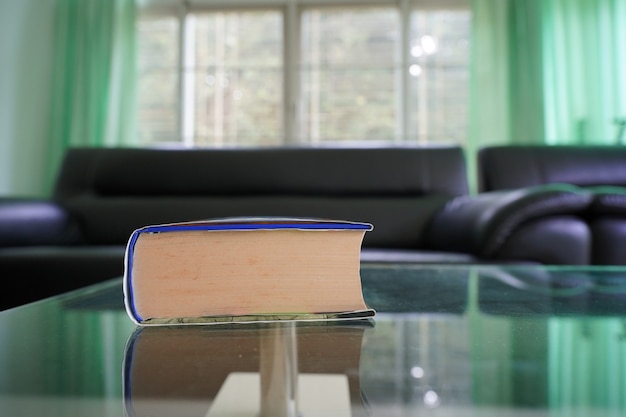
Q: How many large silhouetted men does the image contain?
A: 0